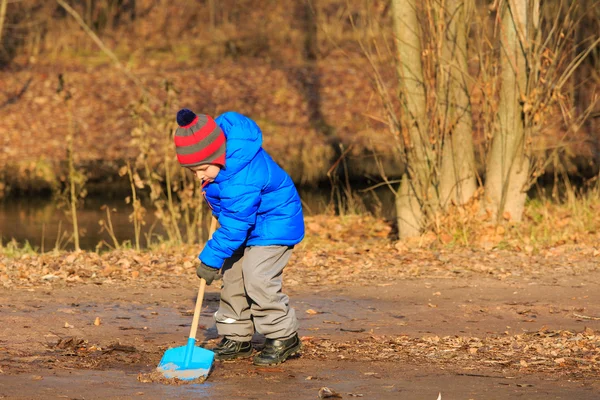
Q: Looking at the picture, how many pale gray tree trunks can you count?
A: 3